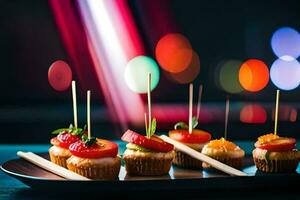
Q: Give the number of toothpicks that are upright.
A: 7